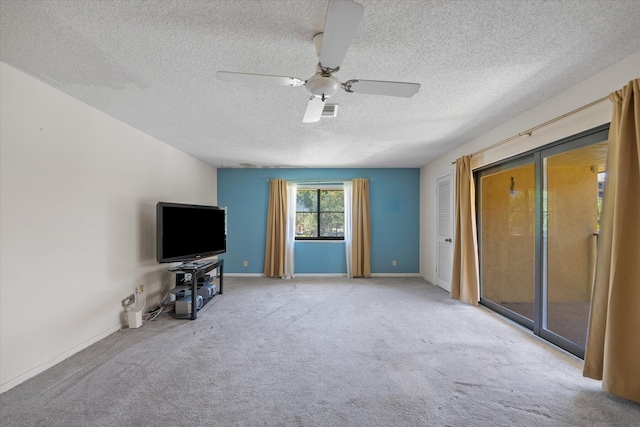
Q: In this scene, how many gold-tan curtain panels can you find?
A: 4